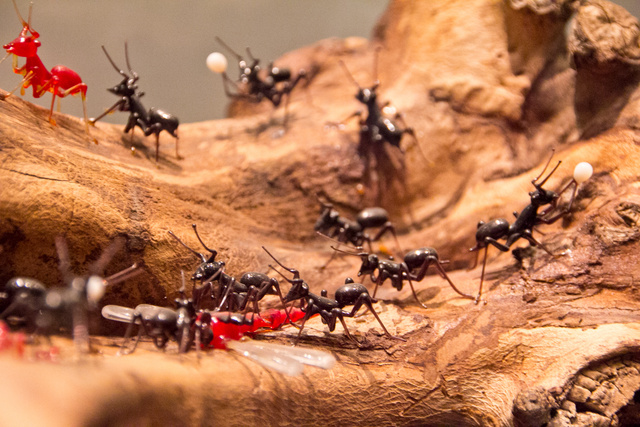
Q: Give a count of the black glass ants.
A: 10